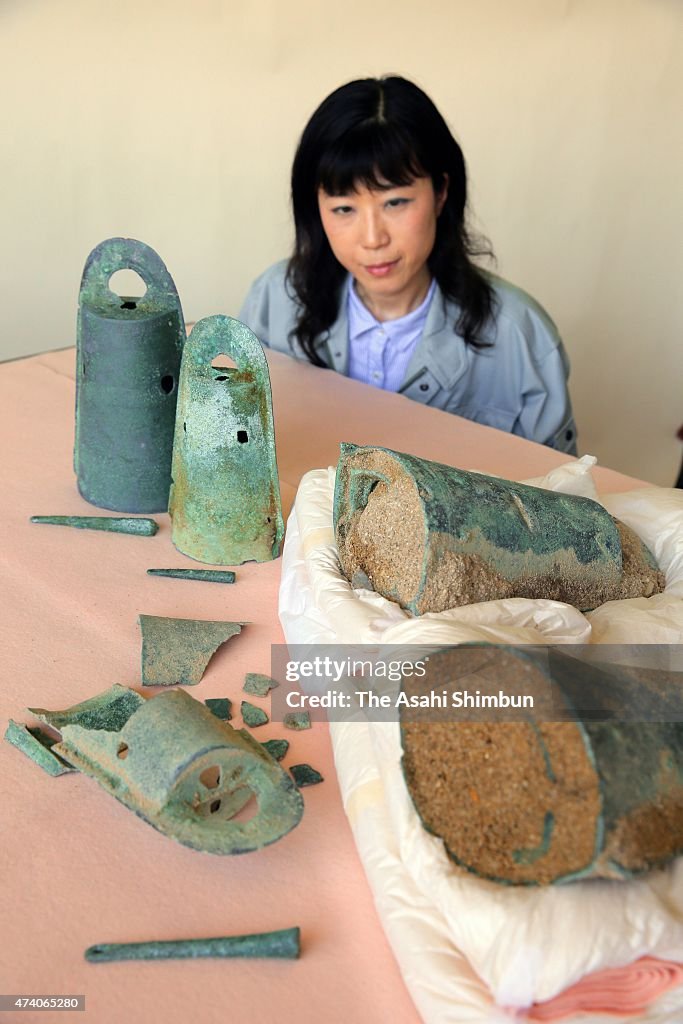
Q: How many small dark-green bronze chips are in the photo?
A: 6